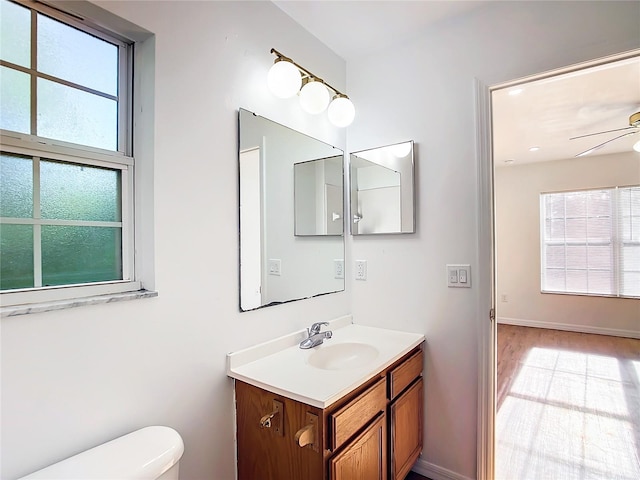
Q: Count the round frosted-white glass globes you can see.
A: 3